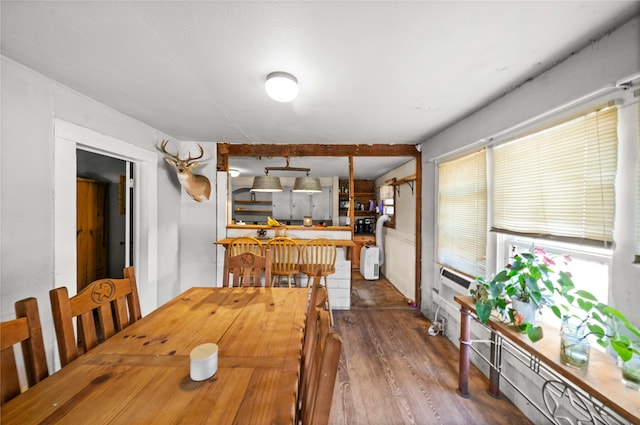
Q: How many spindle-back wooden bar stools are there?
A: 3